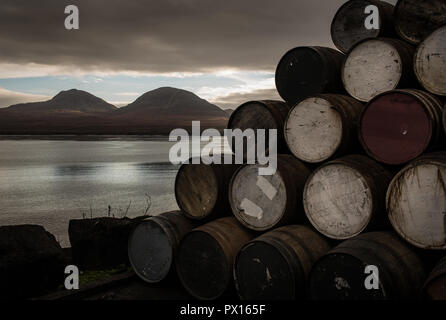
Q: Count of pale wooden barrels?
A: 6